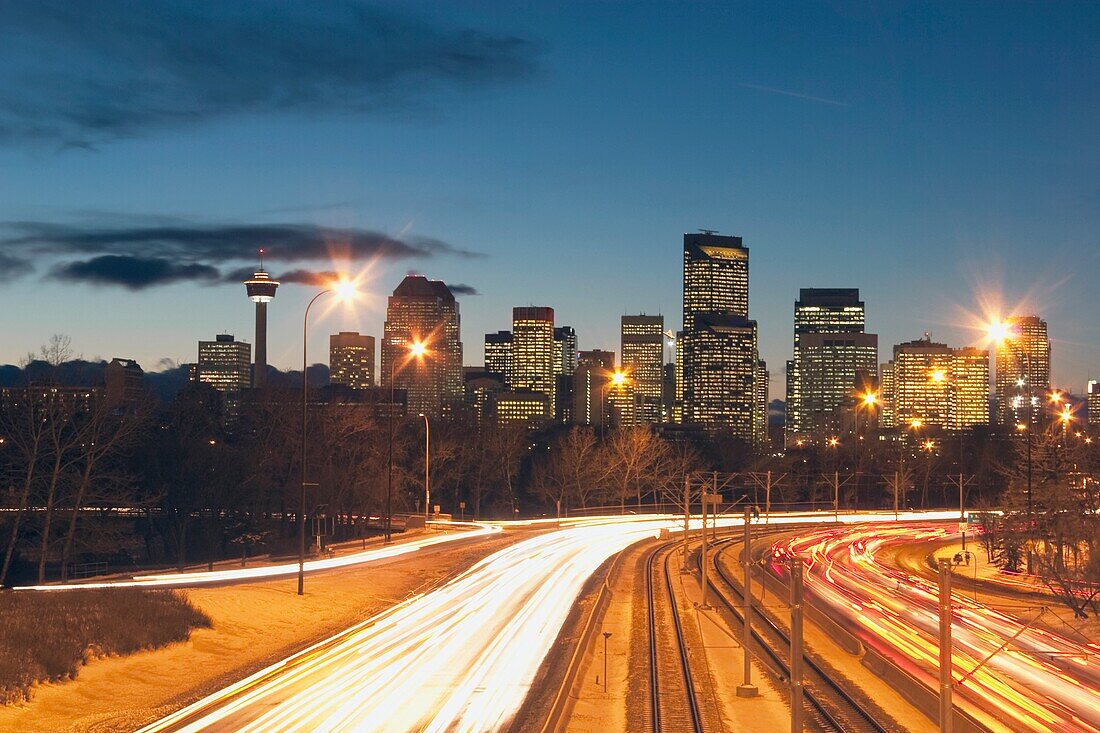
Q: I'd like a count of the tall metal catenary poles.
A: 10